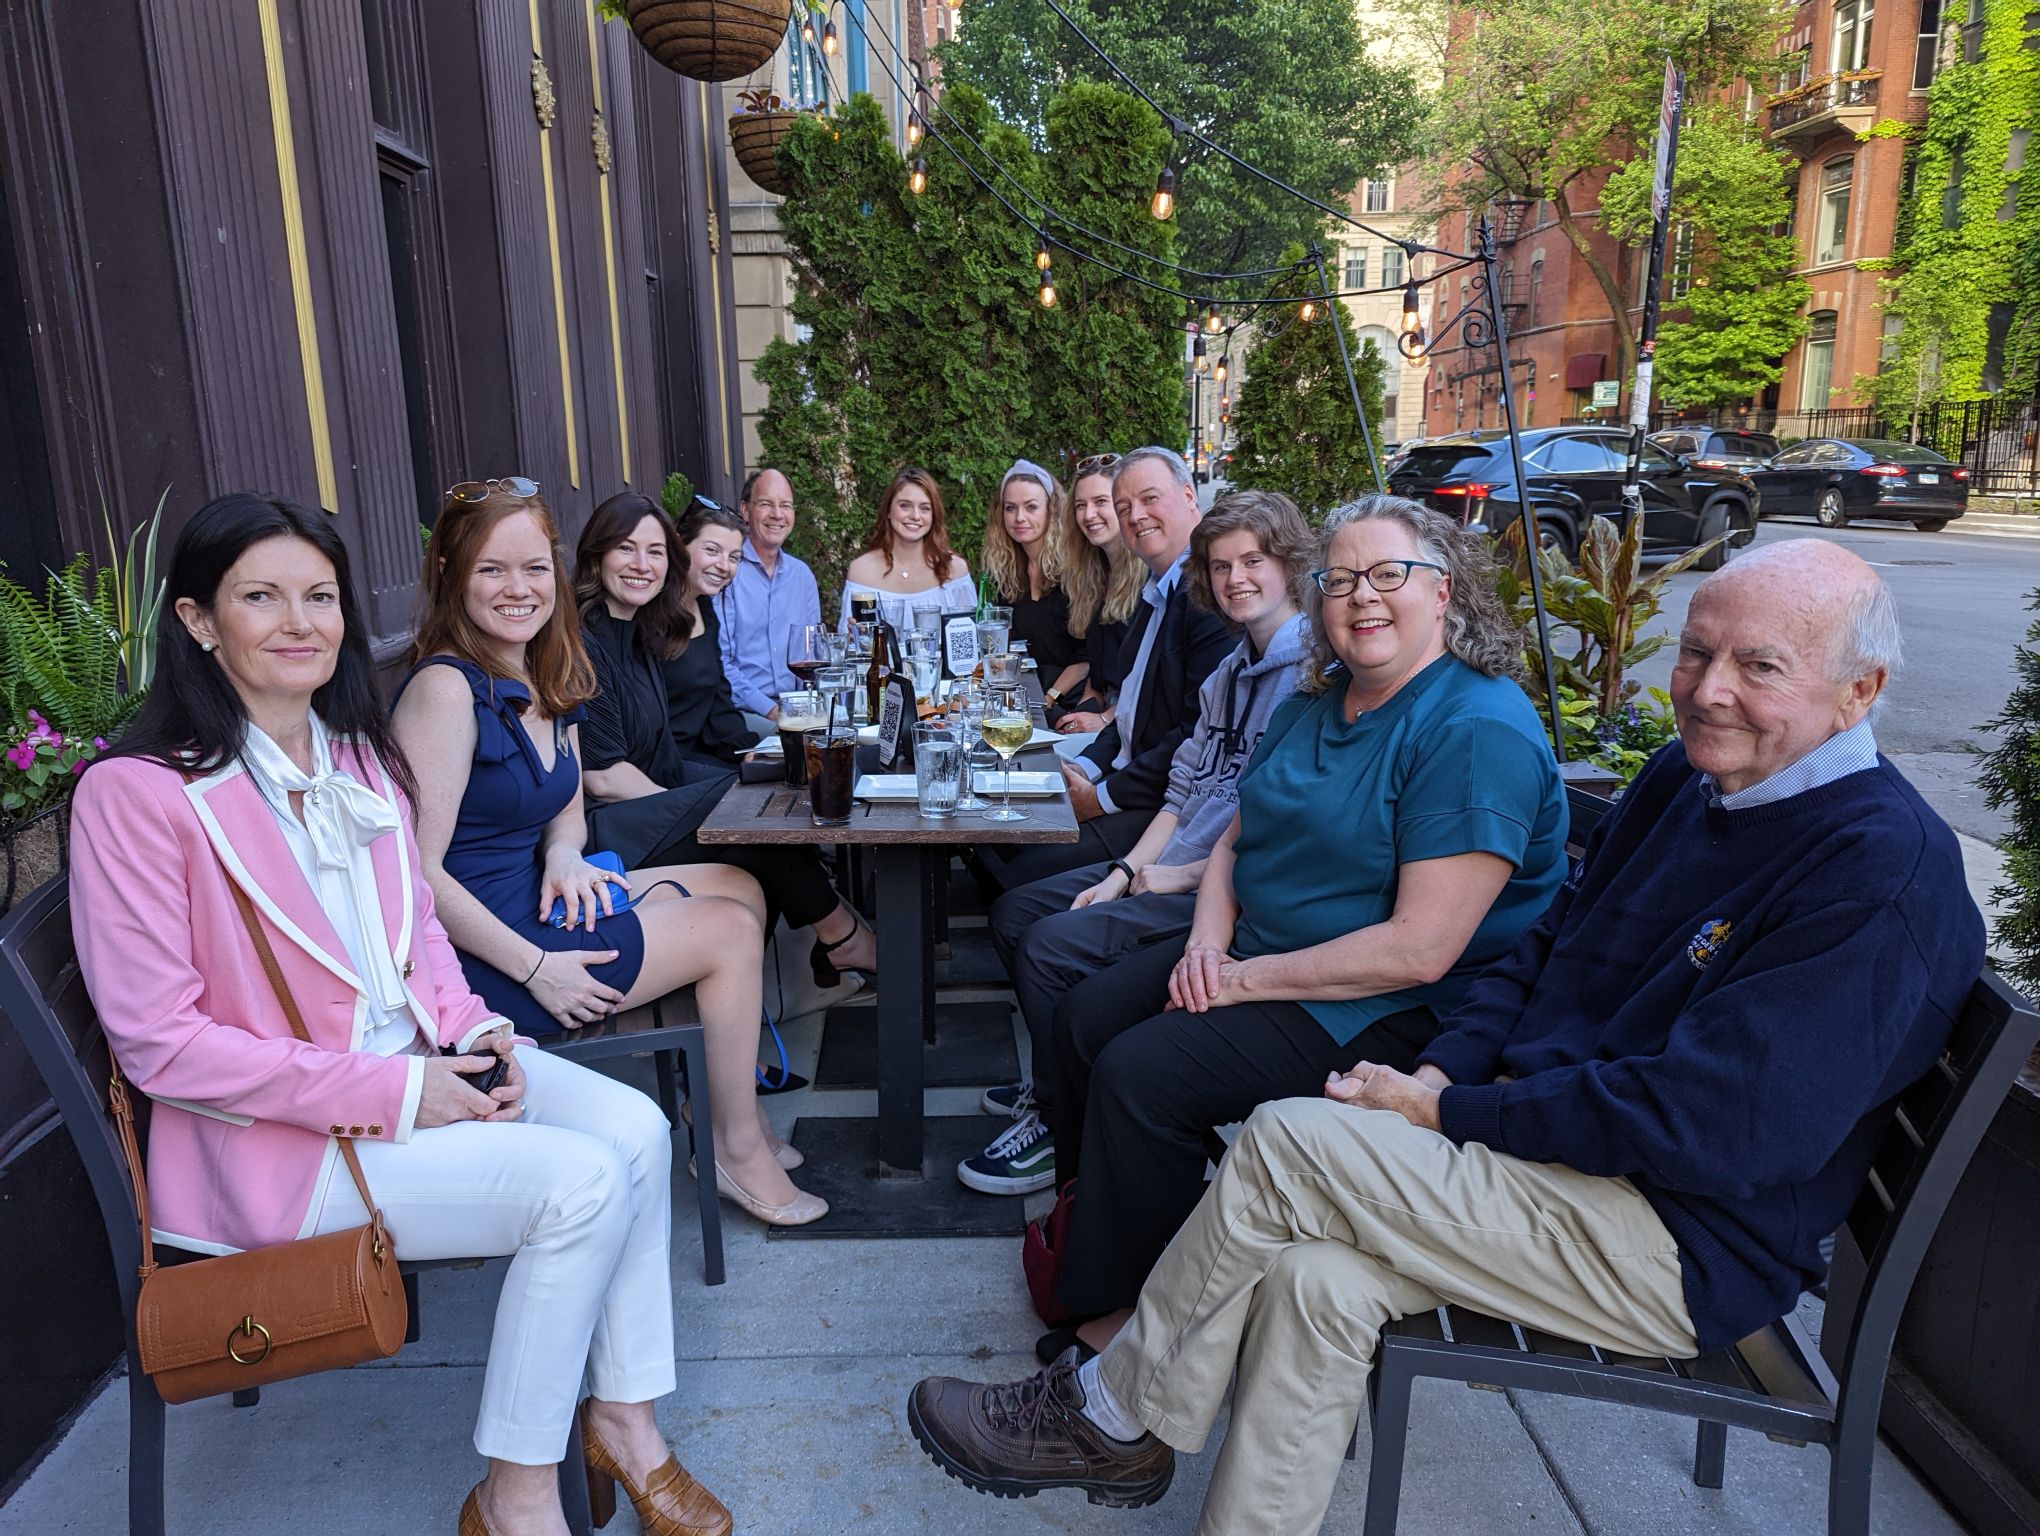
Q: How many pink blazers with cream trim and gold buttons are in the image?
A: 1